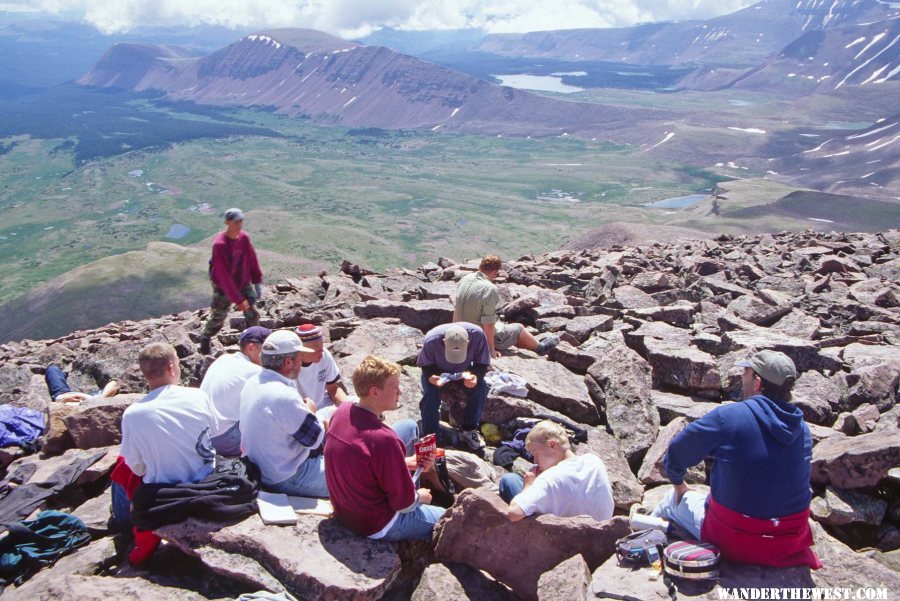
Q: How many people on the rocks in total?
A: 11